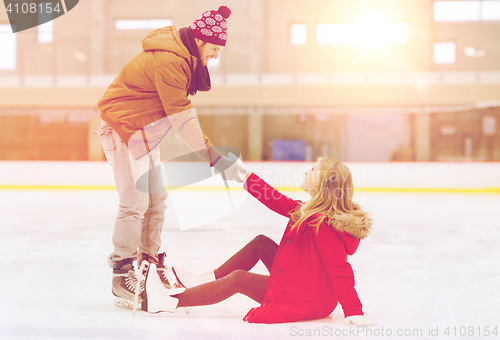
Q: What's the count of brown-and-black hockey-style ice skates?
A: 2